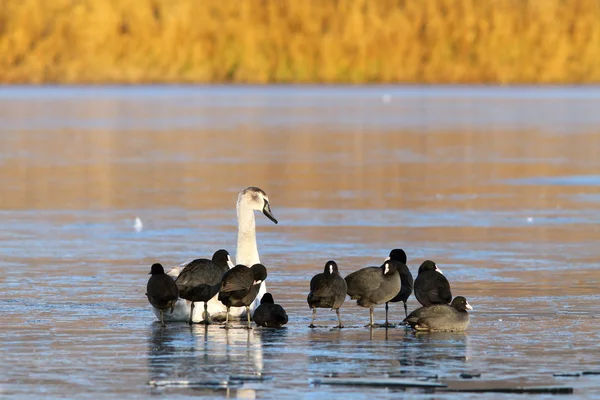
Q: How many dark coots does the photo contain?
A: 9